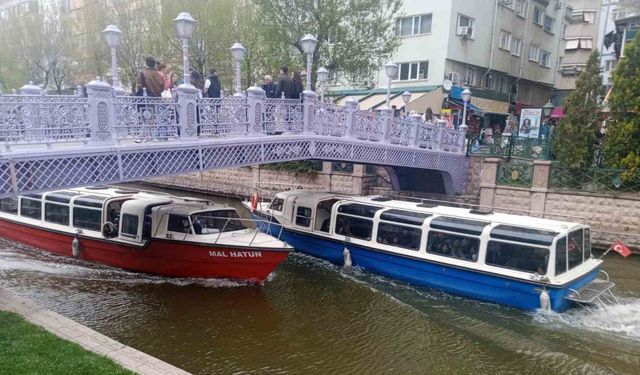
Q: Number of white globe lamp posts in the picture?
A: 8